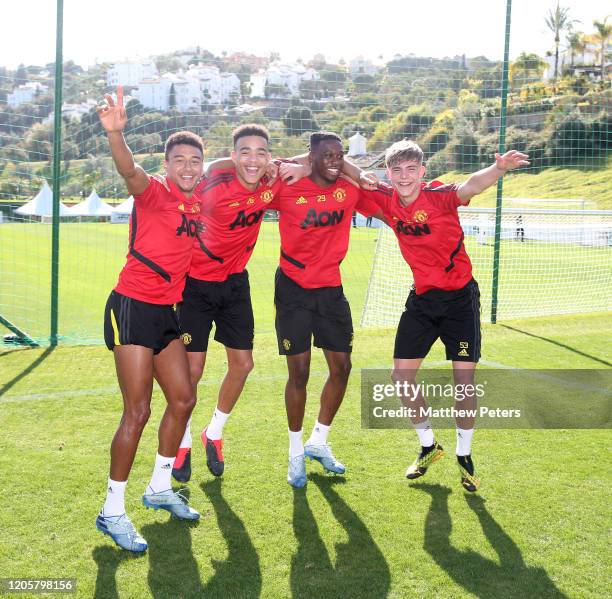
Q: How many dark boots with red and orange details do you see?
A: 2